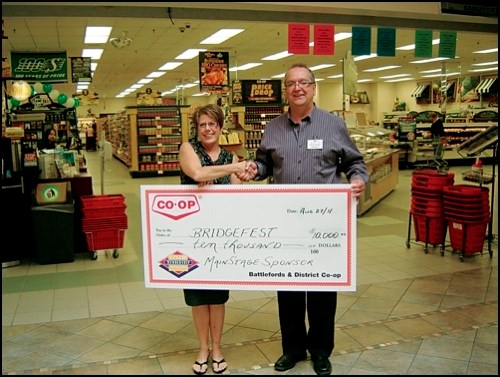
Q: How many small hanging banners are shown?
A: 6